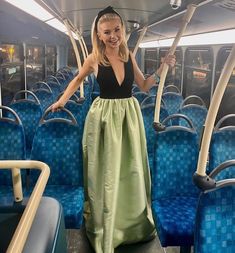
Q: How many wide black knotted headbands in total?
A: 1